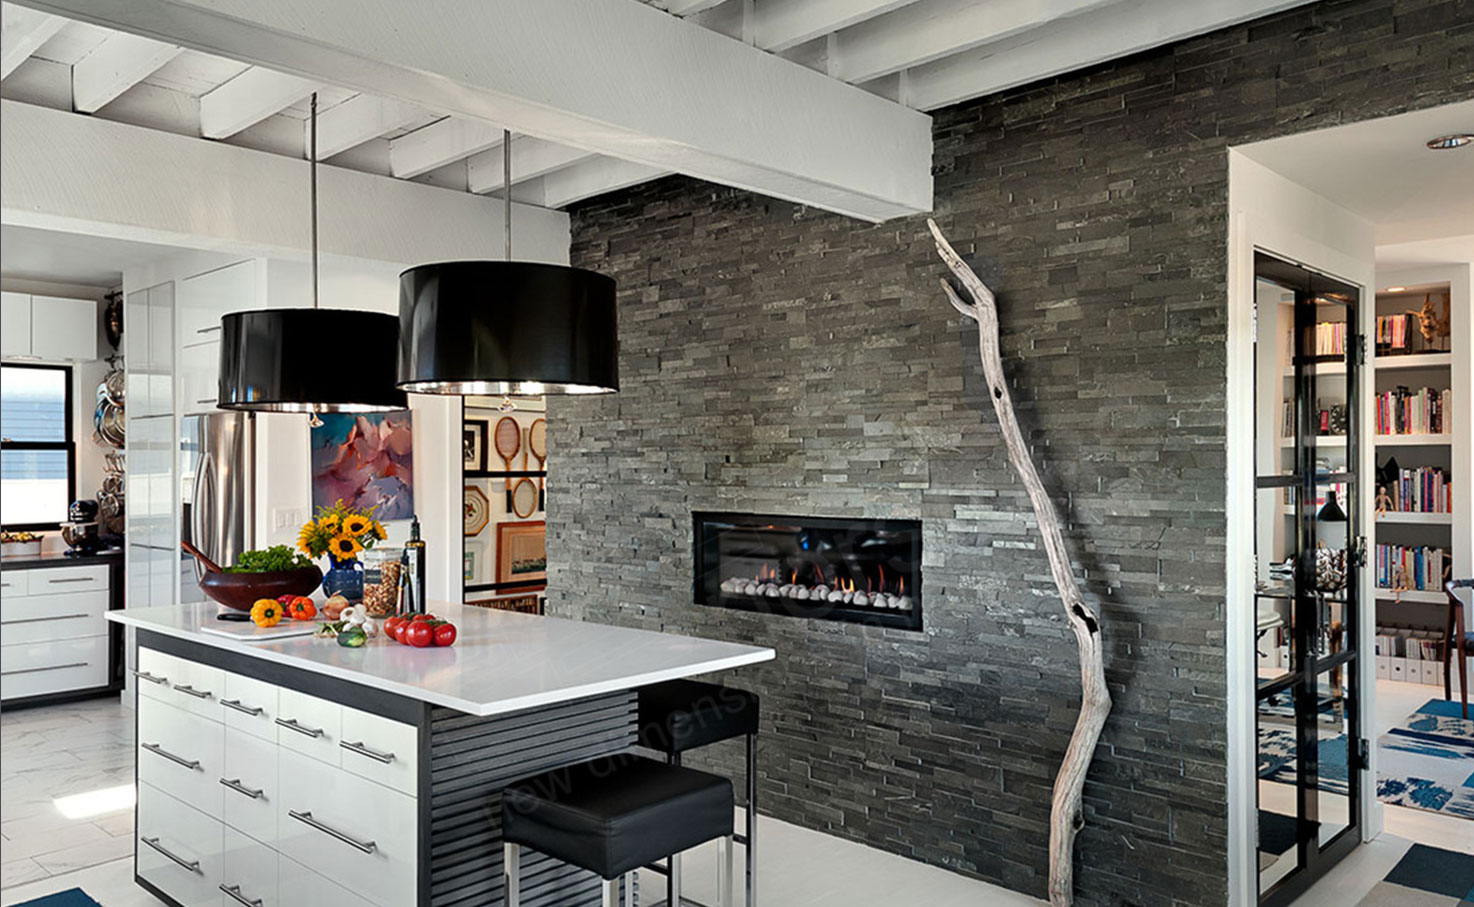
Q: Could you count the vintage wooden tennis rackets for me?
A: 3